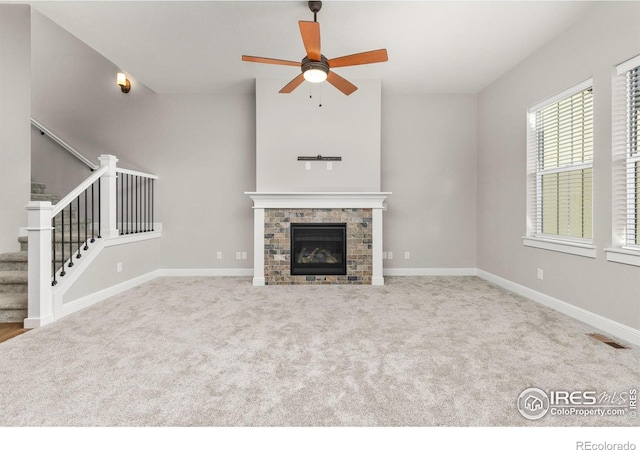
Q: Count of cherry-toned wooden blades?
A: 5